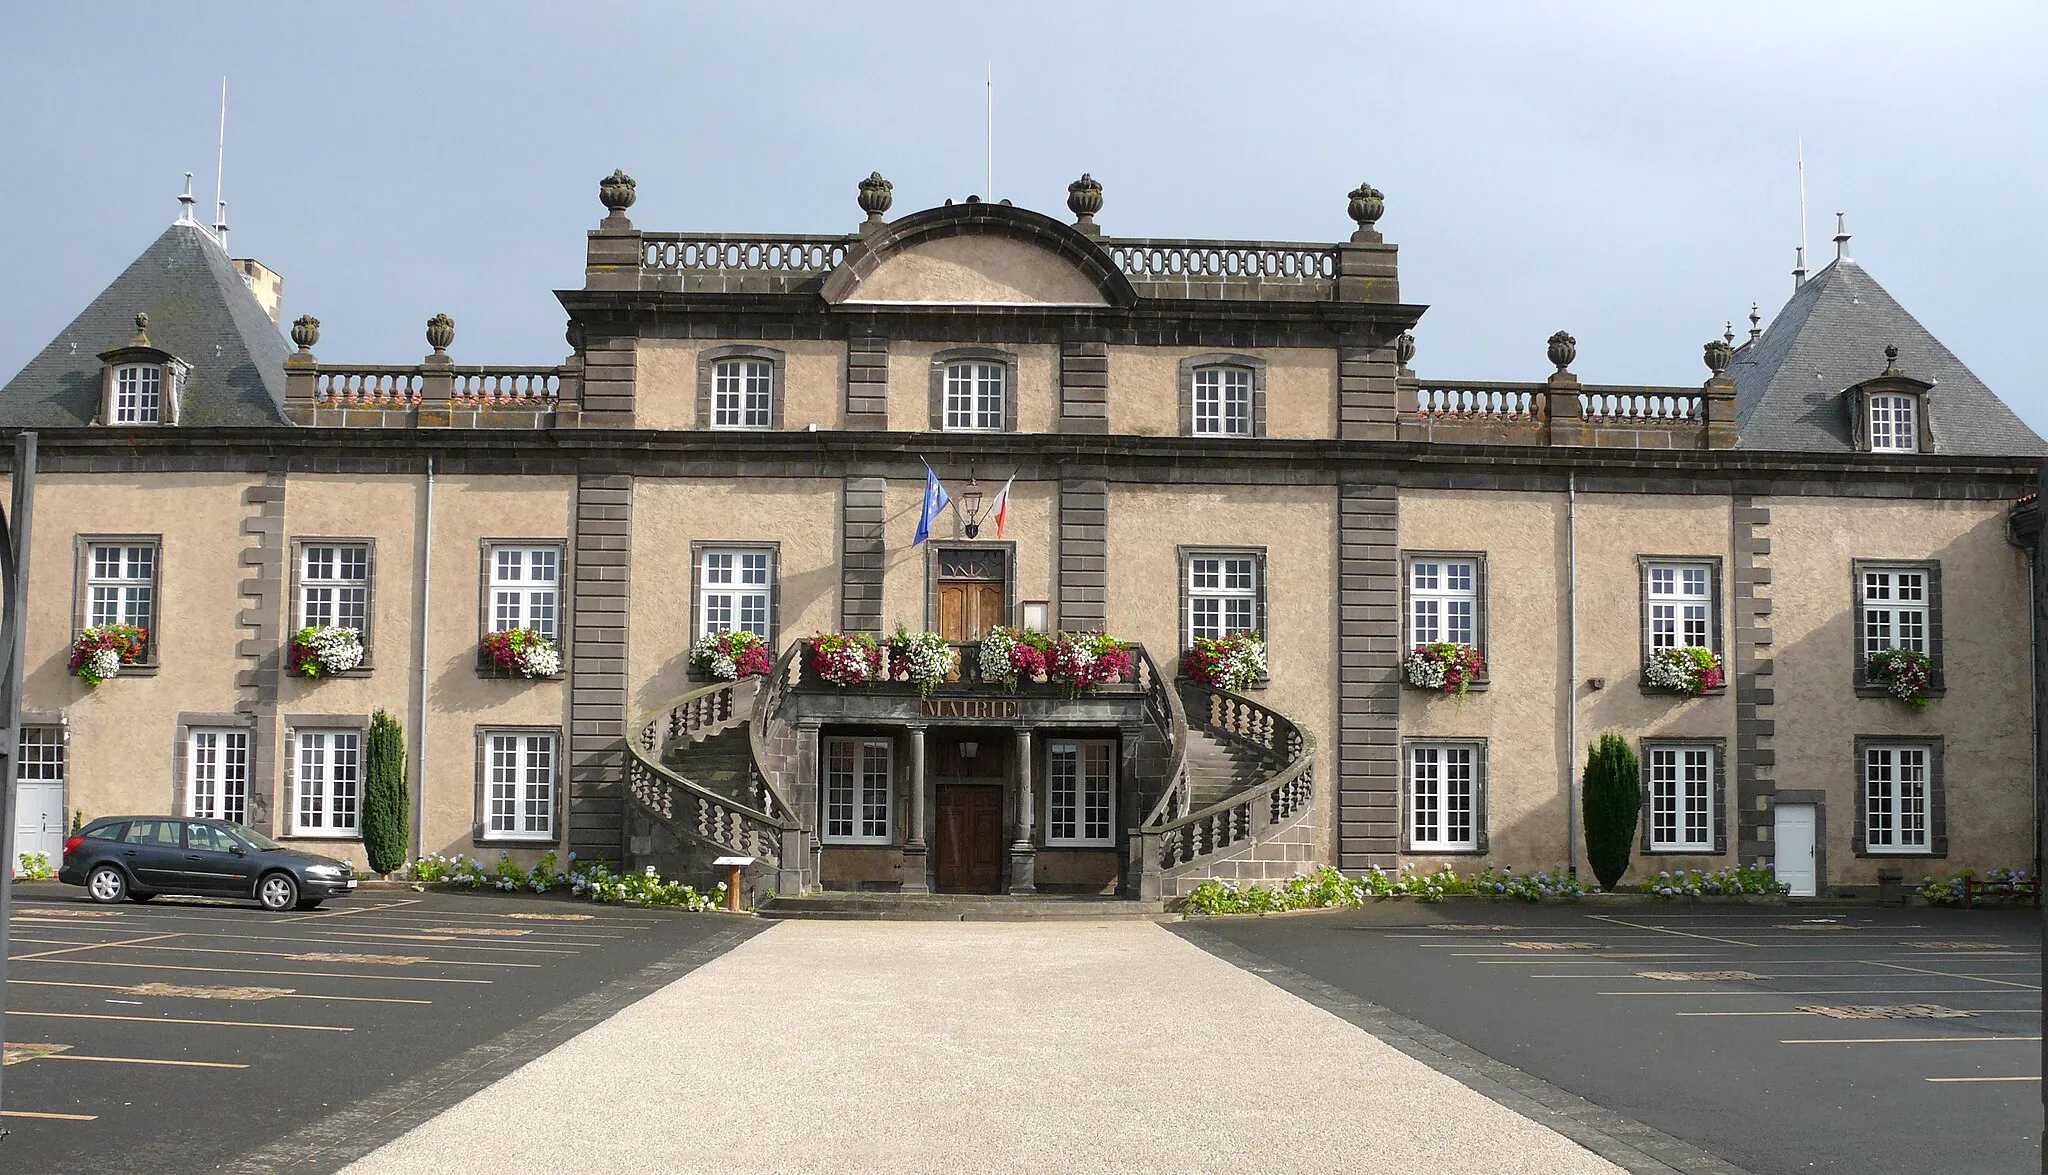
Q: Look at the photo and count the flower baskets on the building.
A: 12